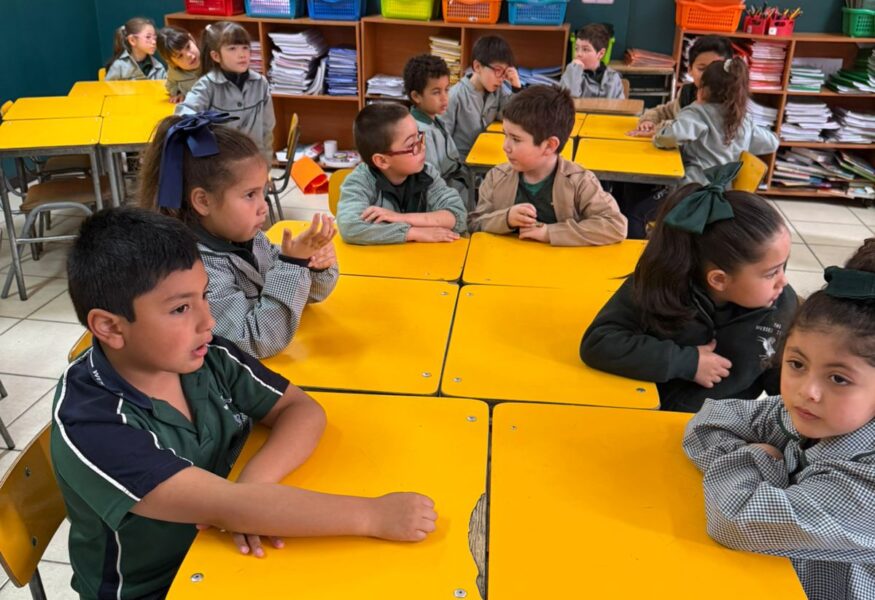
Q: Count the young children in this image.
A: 14